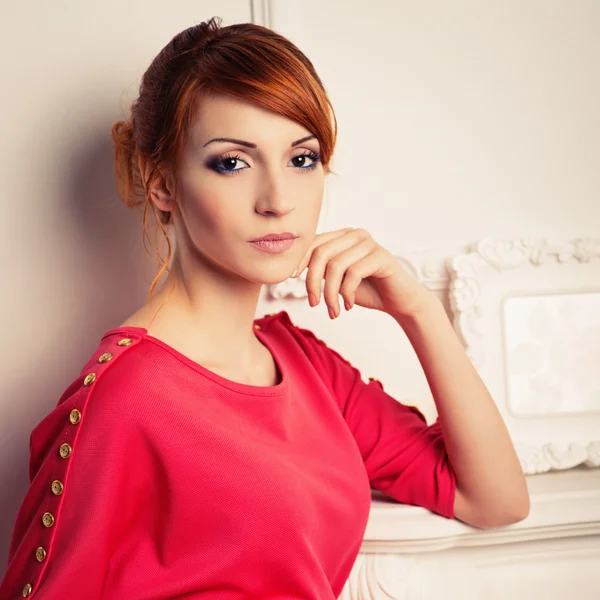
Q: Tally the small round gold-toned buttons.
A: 9